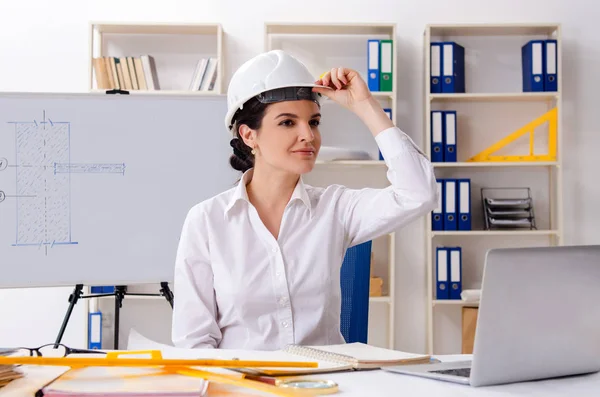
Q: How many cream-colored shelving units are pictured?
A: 3